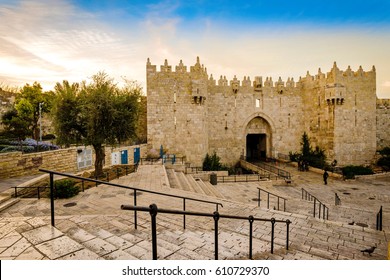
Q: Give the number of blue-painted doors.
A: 2